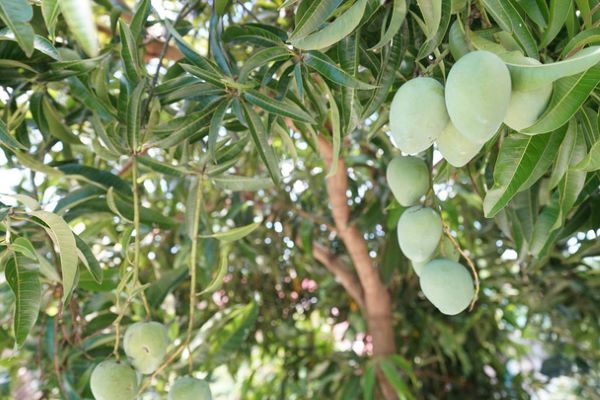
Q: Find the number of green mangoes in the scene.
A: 11